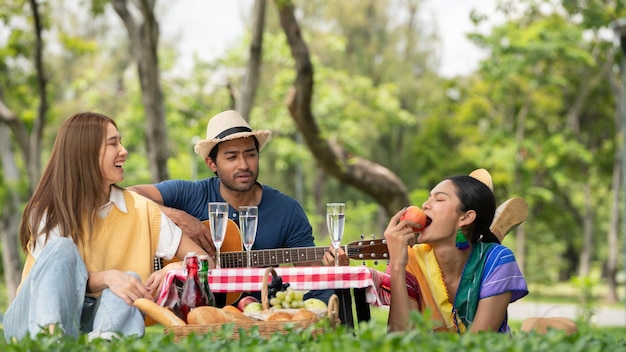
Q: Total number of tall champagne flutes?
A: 3